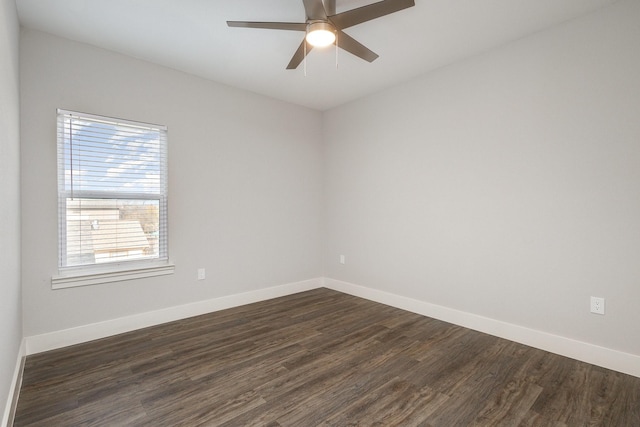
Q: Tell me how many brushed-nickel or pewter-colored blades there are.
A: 5